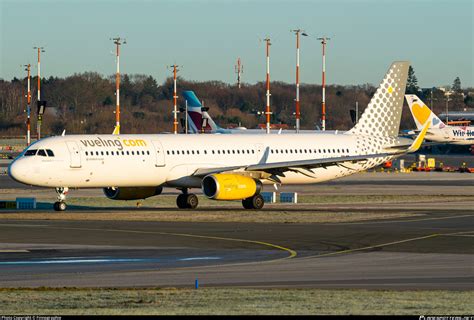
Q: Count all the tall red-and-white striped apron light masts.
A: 7